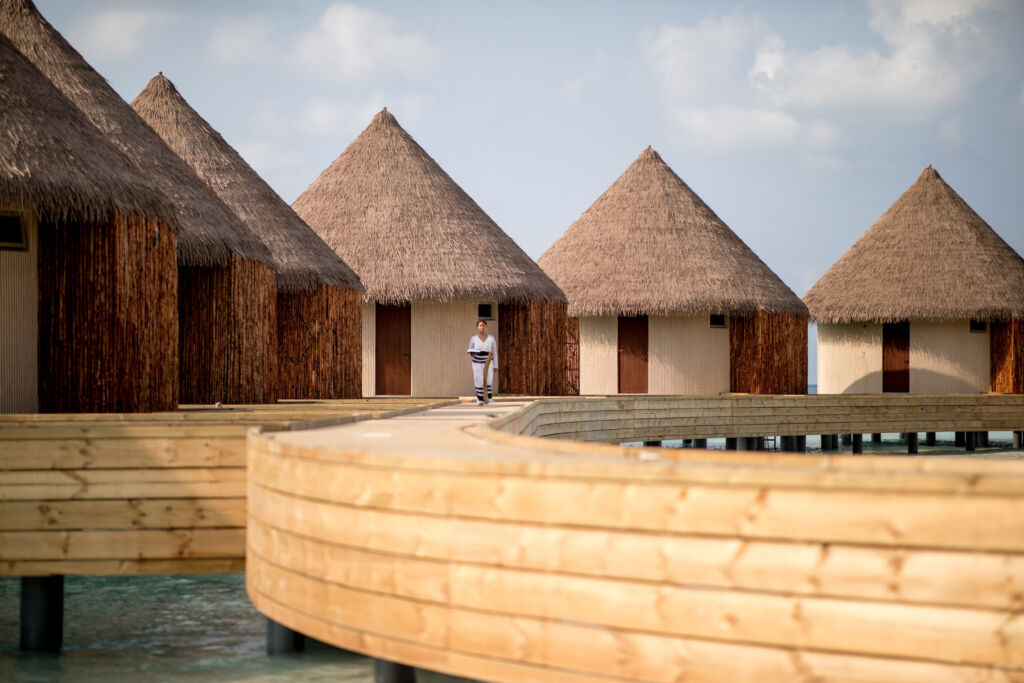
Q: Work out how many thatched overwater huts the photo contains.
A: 6